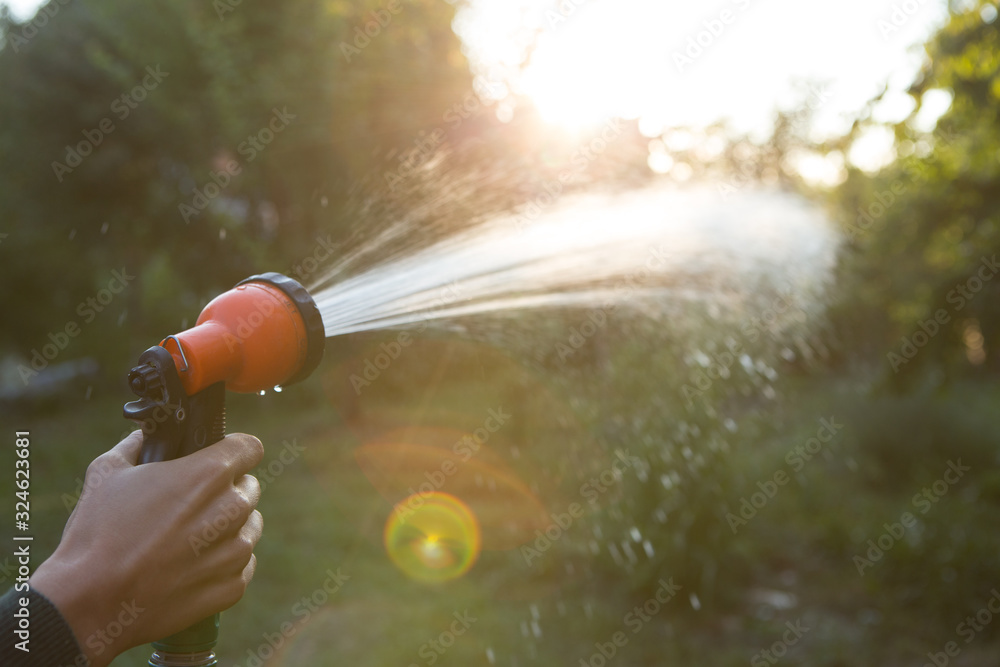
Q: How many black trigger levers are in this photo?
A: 1